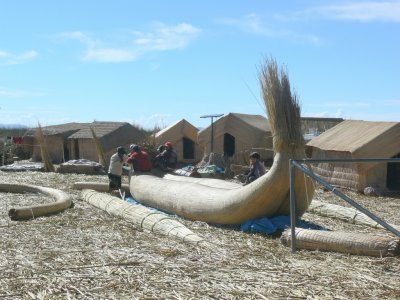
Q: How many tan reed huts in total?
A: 5